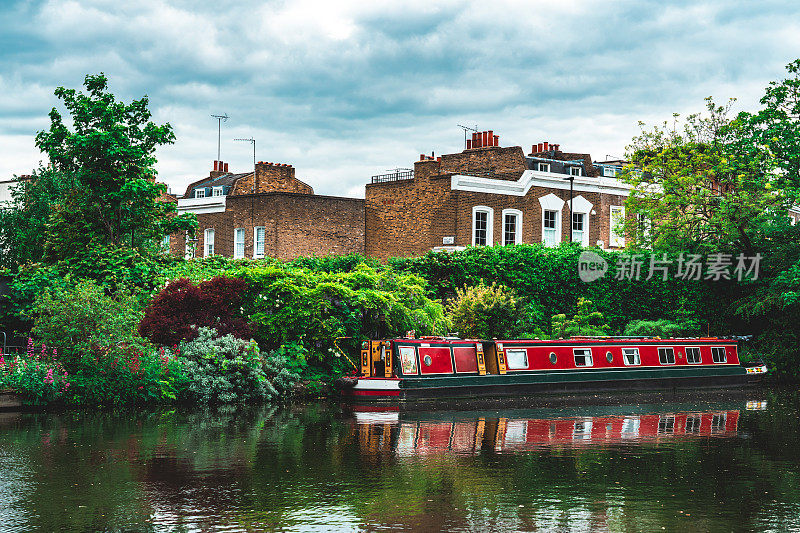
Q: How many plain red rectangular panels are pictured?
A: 1